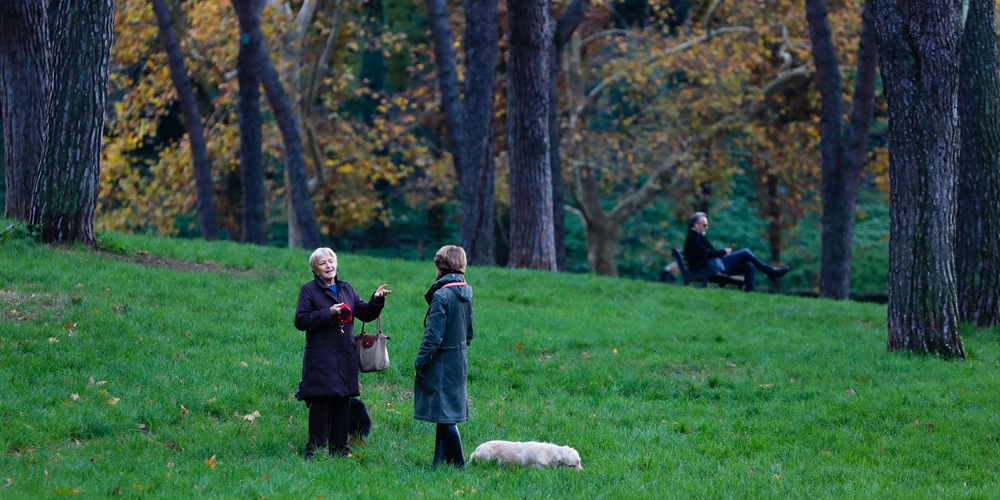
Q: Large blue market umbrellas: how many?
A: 0